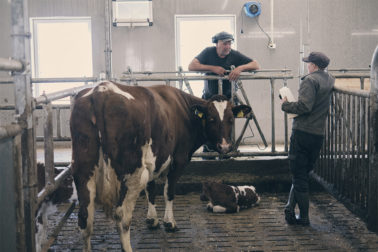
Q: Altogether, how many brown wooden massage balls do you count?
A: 0